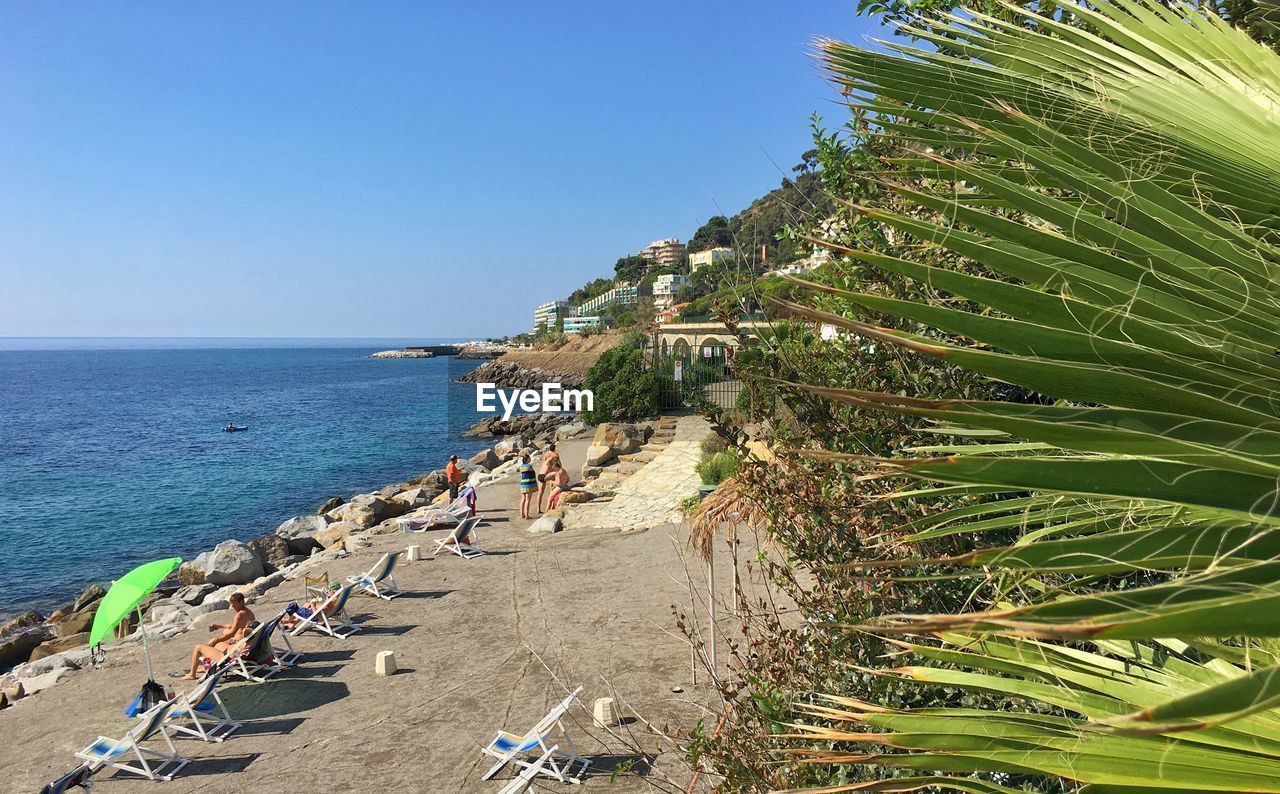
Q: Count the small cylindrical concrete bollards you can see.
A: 3